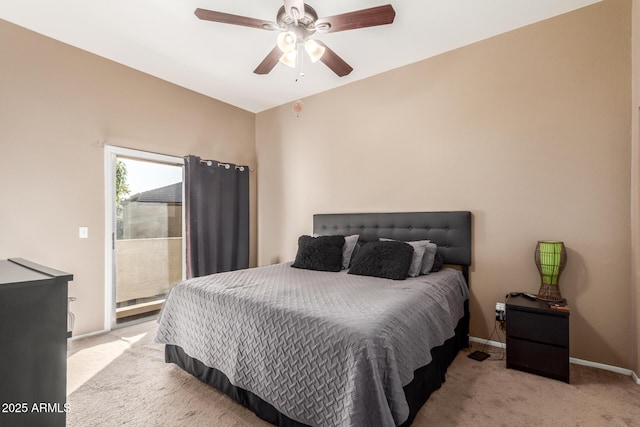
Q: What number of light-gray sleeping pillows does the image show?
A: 3